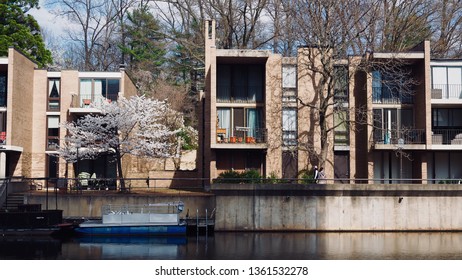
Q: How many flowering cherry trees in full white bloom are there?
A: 1